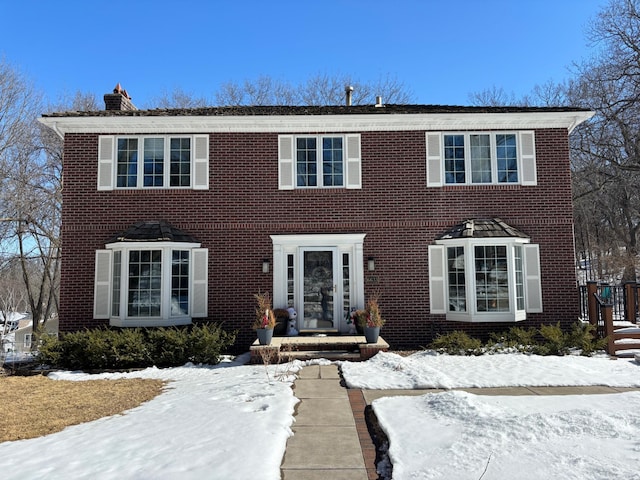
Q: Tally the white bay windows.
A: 2